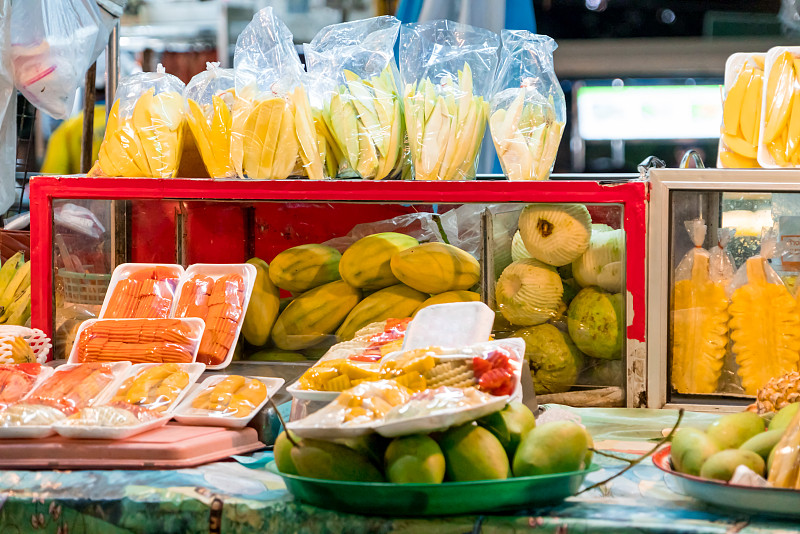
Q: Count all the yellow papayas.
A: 7